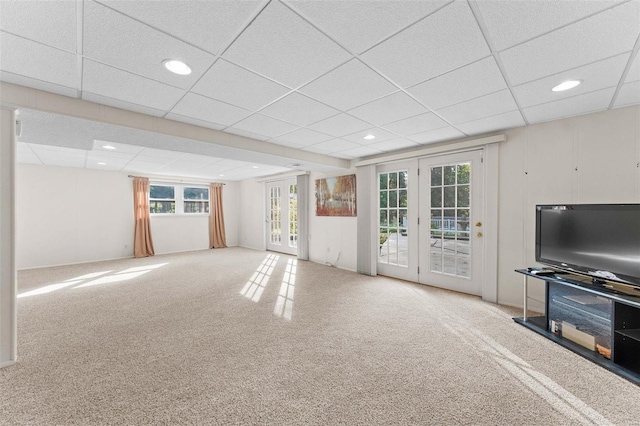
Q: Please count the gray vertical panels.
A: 2